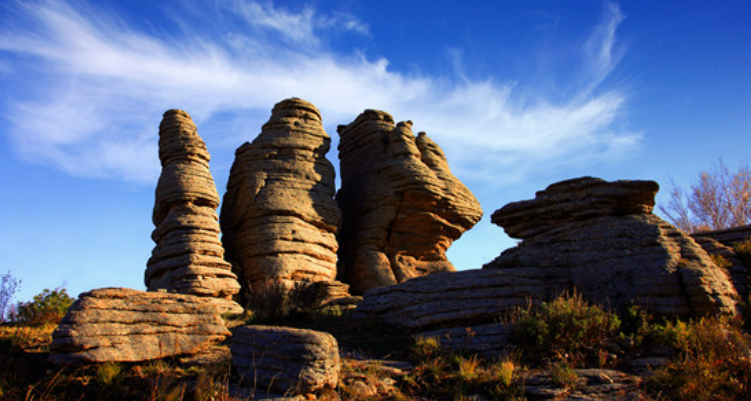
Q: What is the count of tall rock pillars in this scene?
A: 3